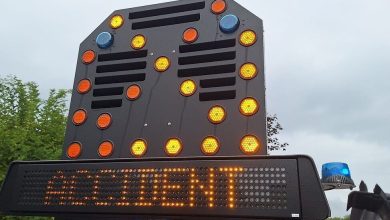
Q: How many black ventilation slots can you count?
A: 12